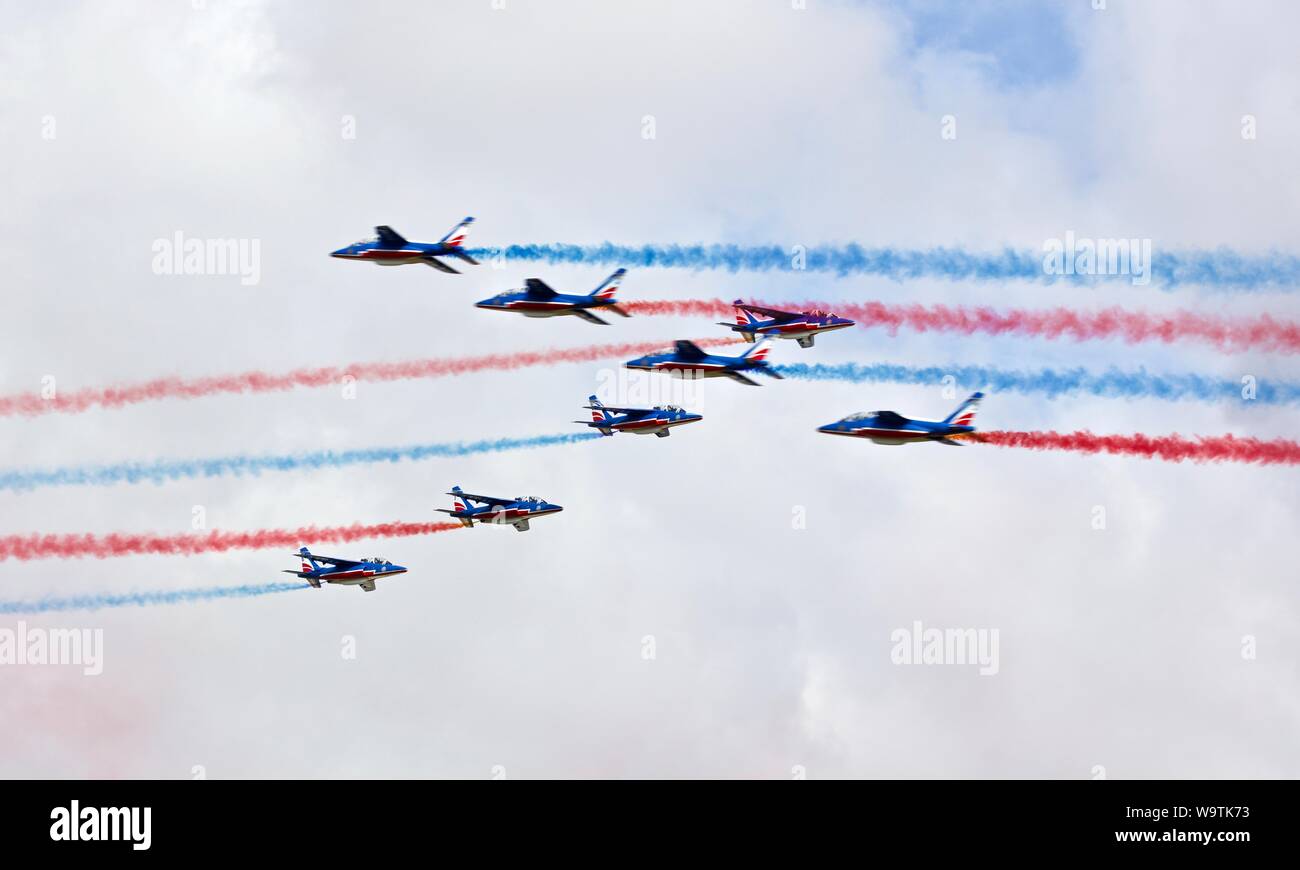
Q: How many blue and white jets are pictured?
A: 8